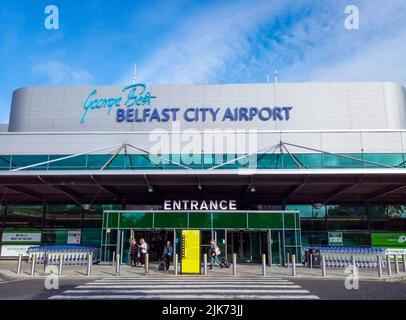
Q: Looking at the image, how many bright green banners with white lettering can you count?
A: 1